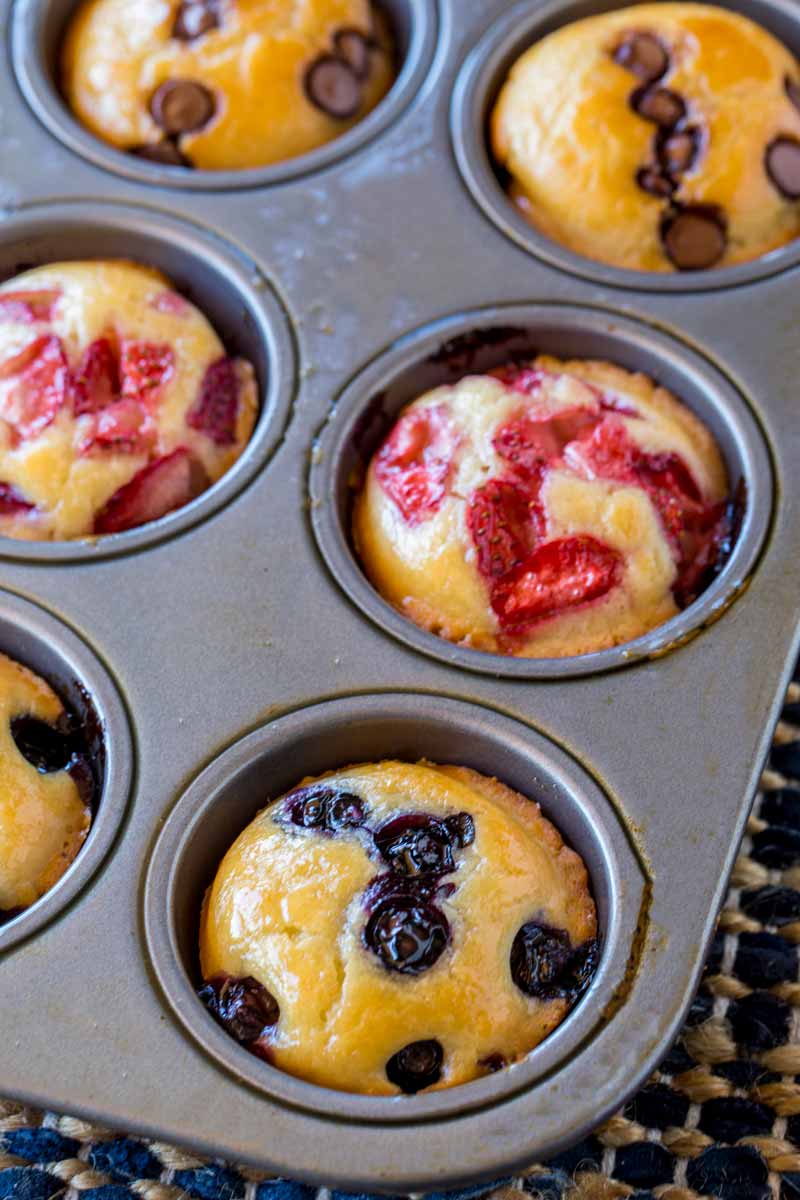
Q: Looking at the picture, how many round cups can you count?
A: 6